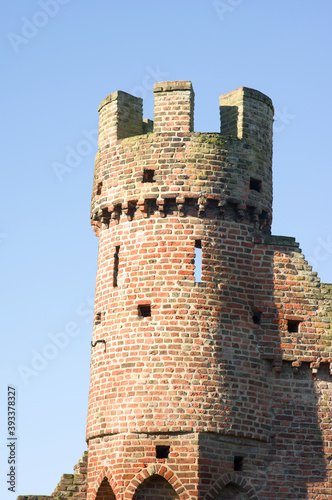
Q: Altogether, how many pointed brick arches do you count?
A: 3